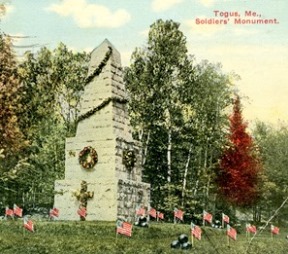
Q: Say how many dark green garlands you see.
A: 2